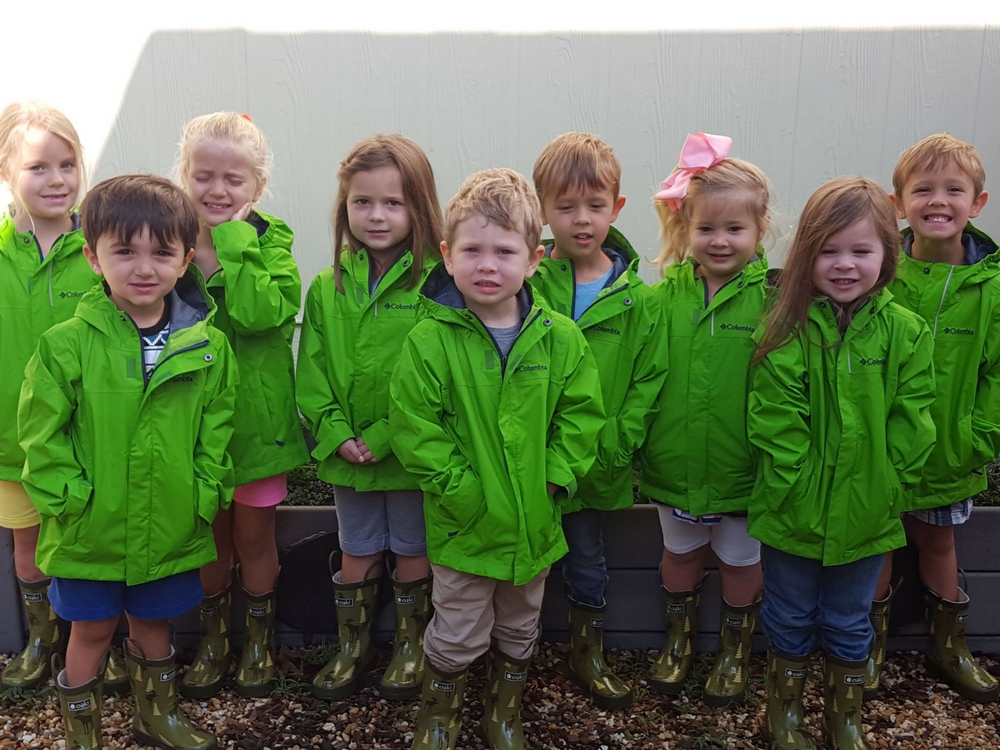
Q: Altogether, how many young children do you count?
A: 9